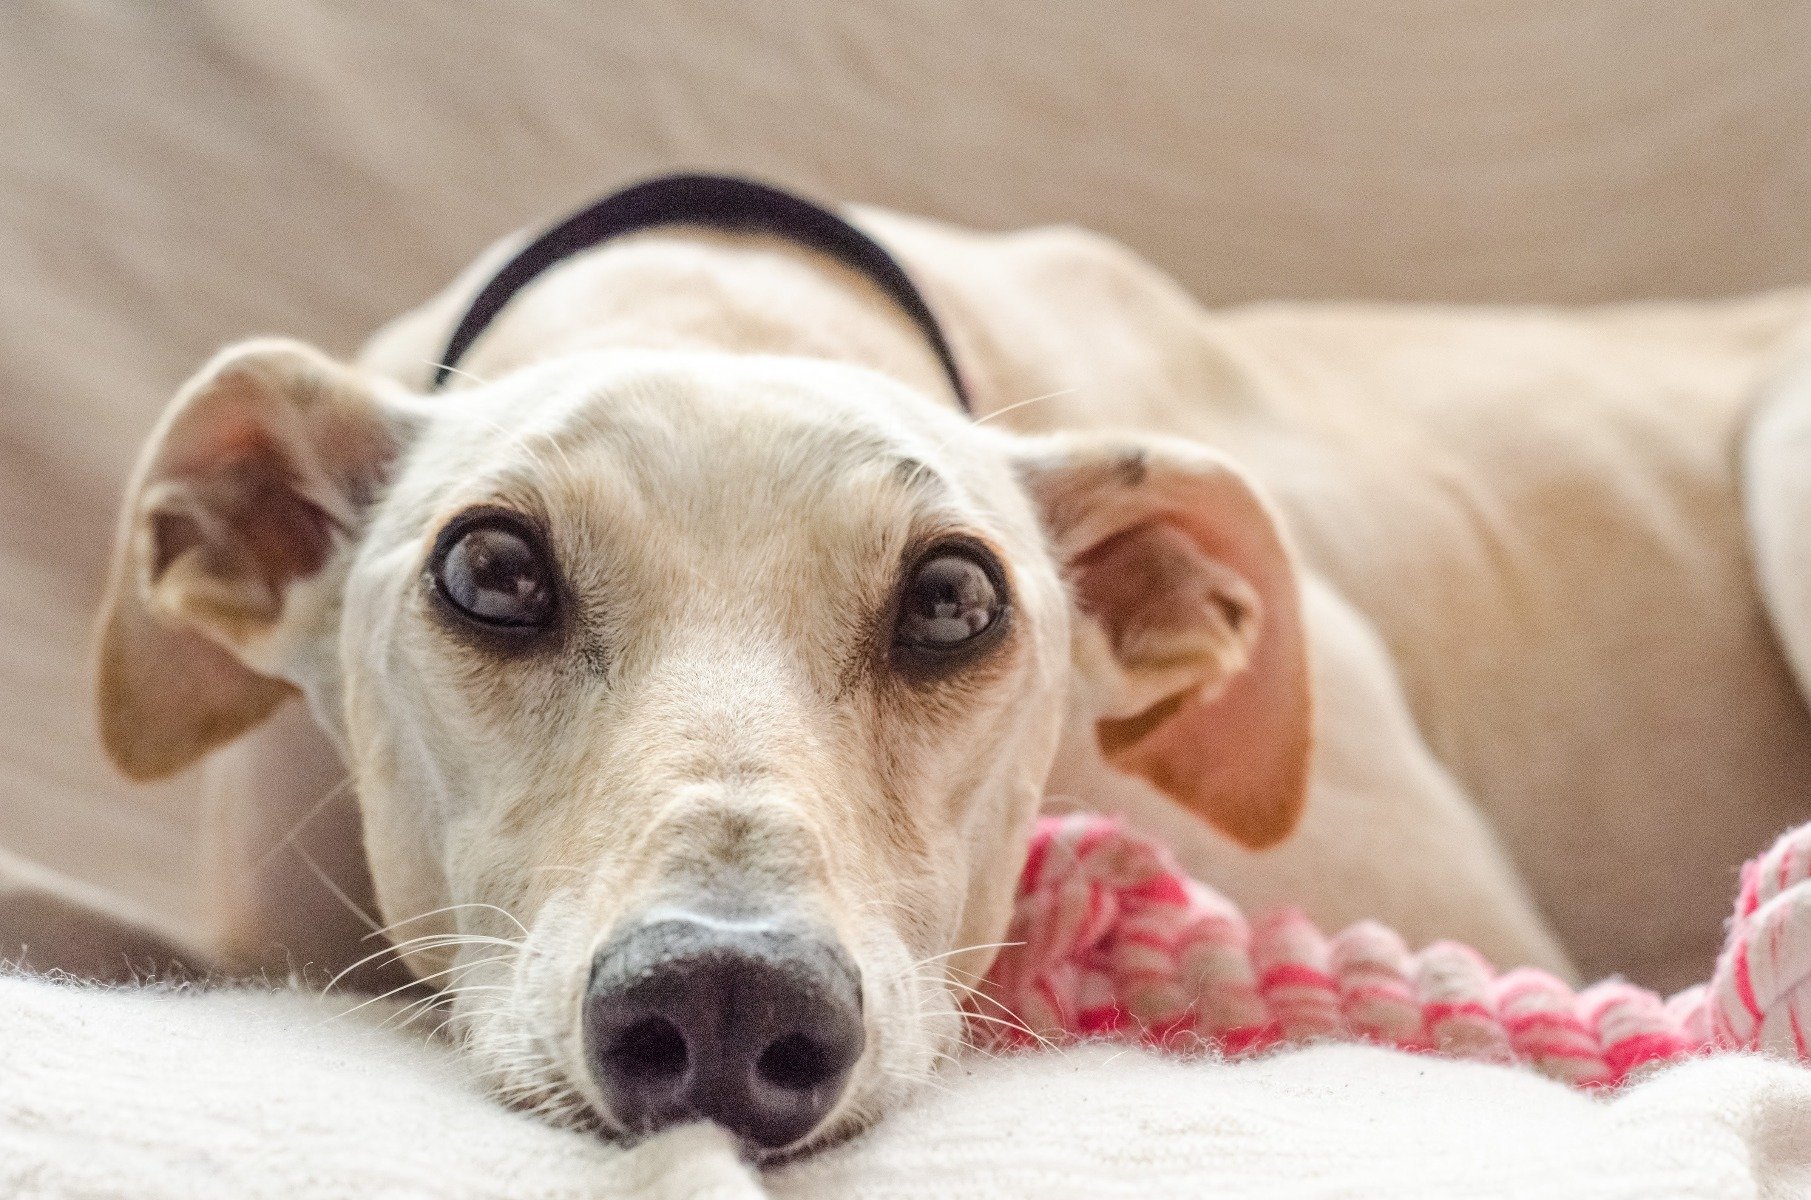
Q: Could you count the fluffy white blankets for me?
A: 1